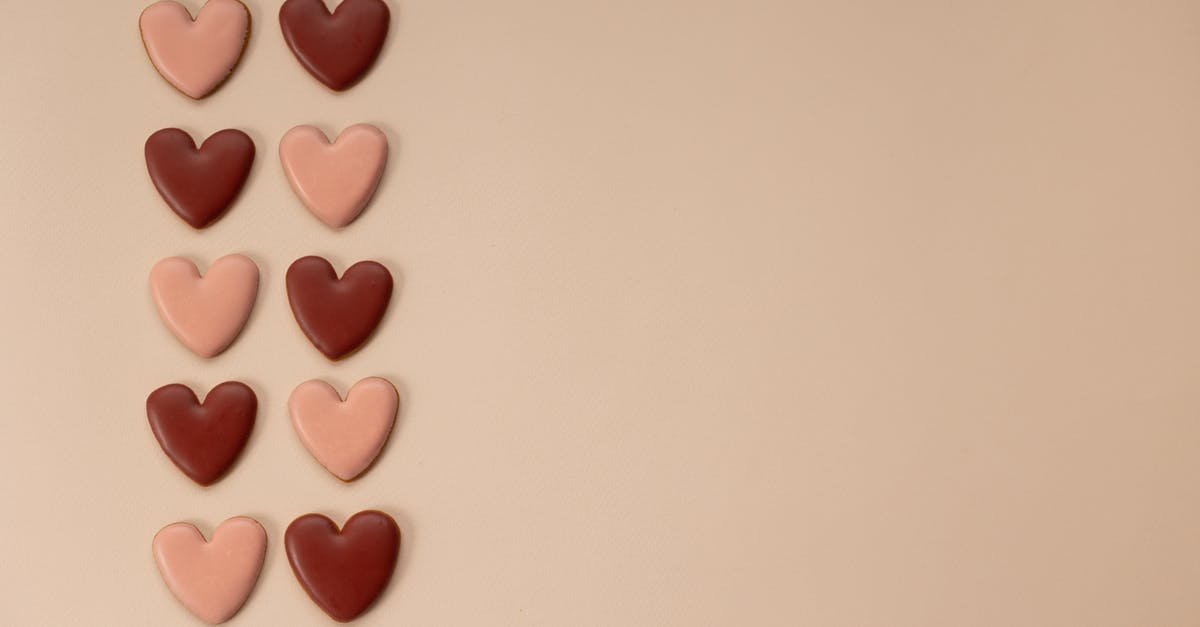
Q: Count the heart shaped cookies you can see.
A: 10